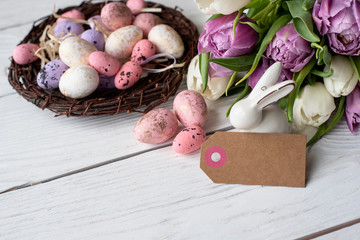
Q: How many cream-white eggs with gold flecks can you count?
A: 4